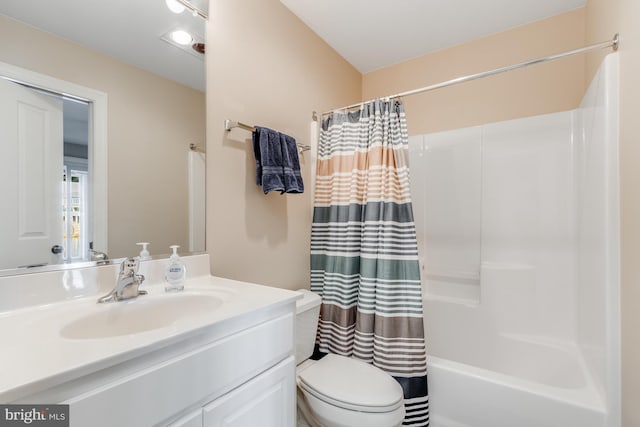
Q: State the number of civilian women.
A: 0